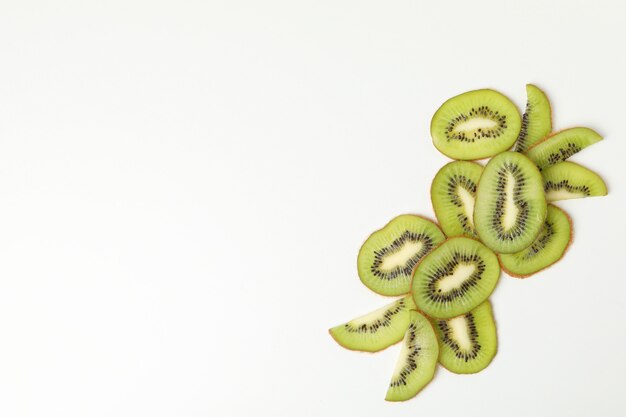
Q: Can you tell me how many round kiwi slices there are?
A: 7